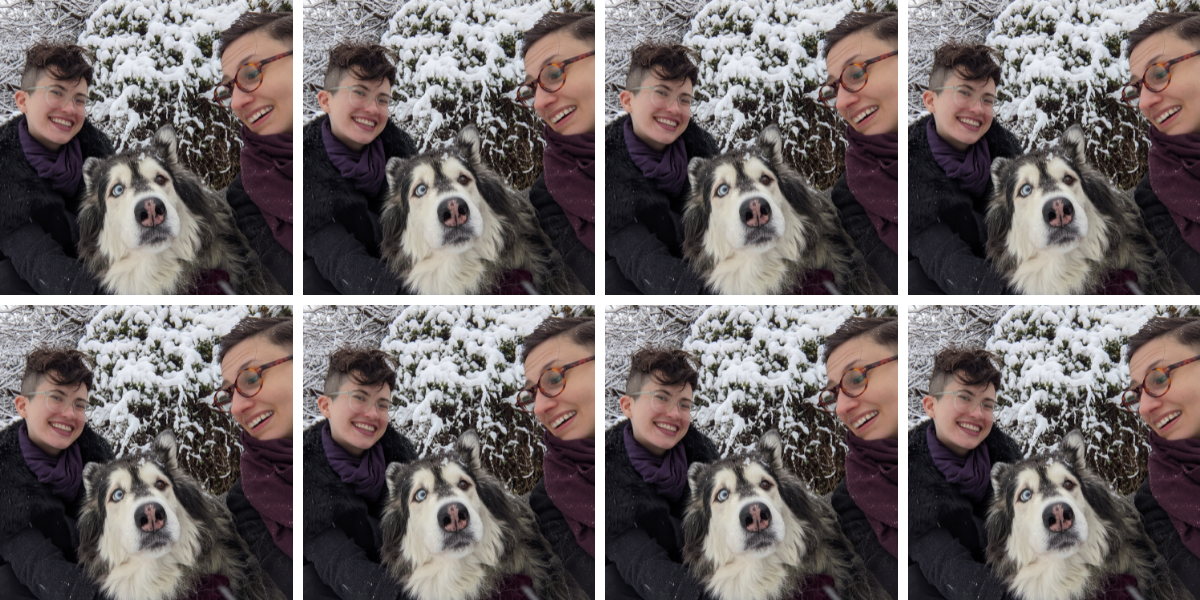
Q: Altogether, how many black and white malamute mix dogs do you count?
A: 8